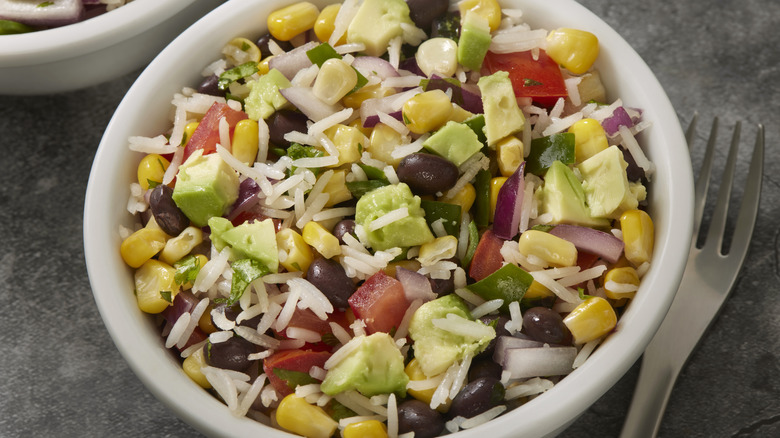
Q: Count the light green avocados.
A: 12